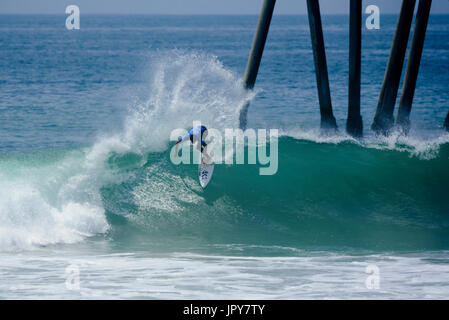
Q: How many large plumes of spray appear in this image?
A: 1